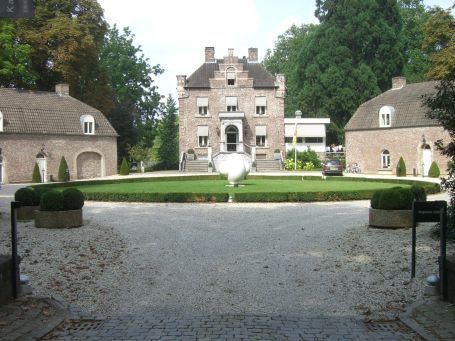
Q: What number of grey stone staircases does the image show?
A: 2